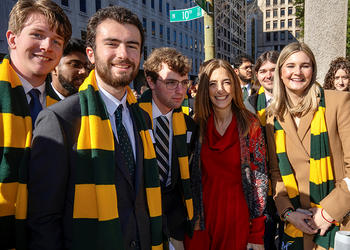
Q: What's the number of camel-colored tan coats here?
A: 1